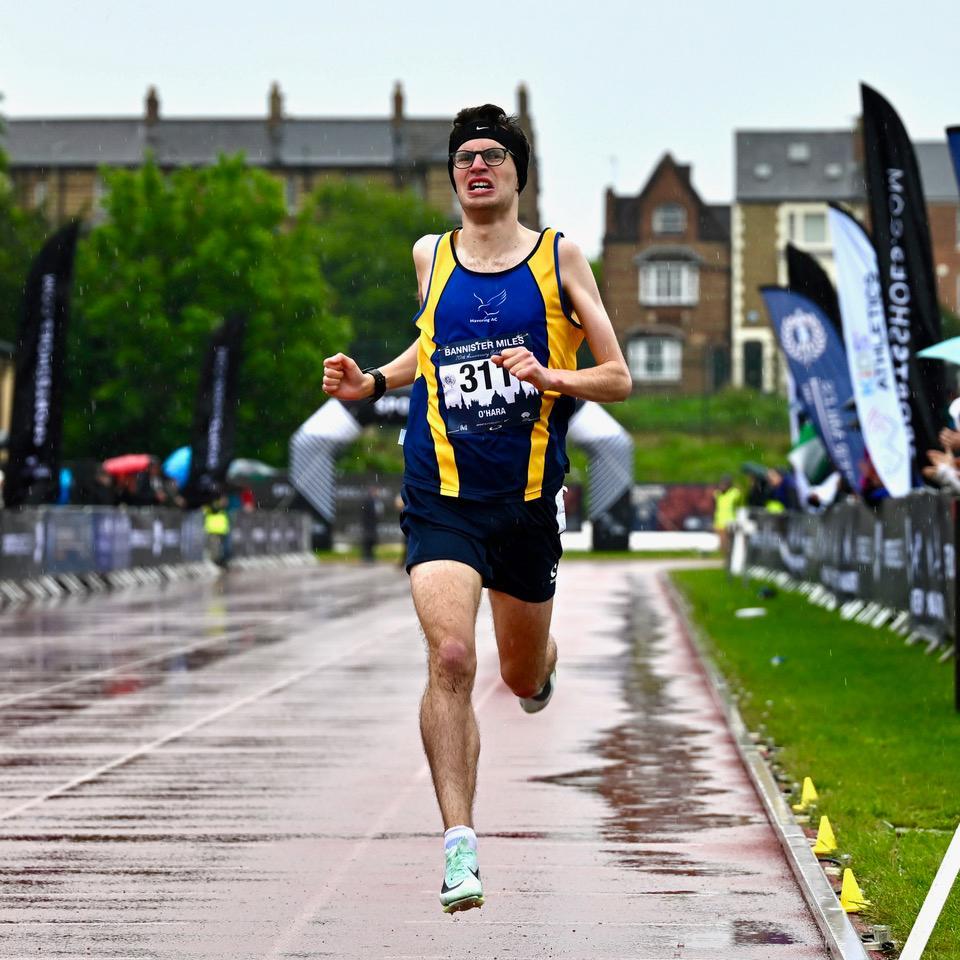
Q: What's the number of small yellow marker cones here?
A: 3